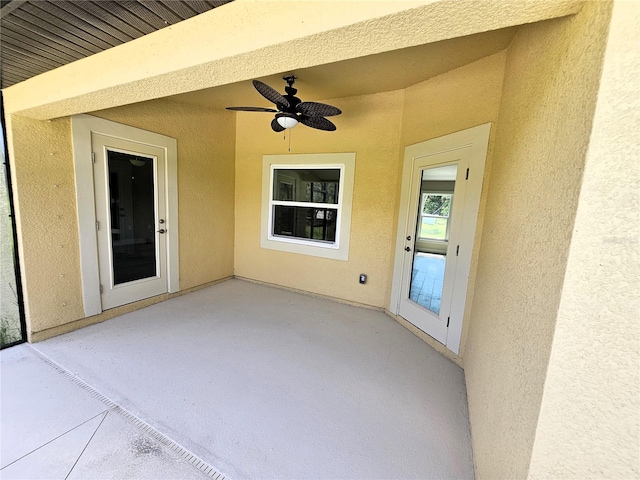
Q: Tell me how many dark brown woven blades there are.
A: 5